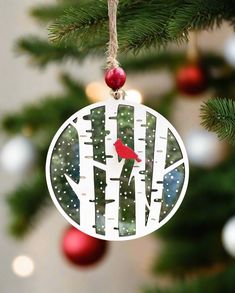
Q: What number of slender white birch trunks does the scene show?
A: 4